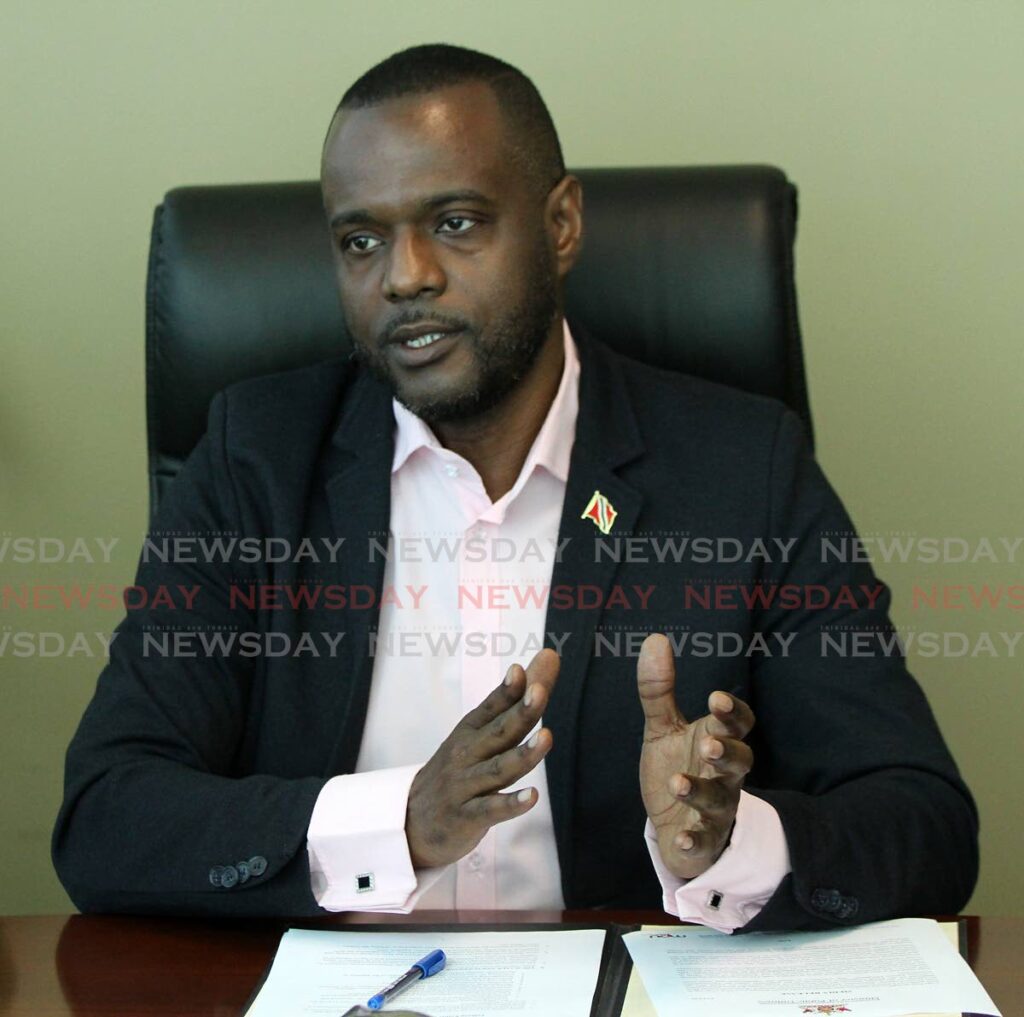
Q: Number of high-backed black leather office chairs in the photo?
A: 1